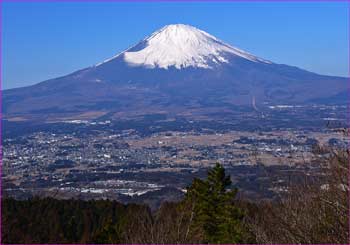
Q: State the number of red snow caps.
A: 0